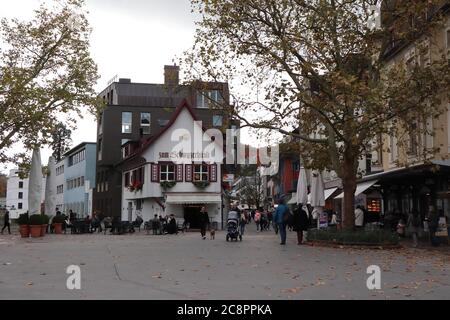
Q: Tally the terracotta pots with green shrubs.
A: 4